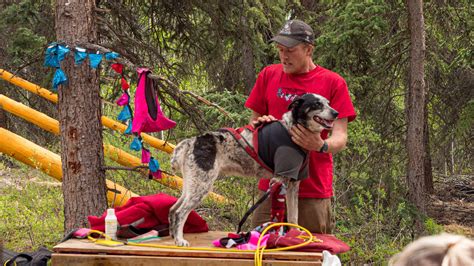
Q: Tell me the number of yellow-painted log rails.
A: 3